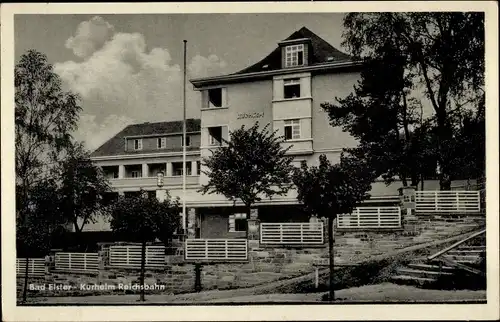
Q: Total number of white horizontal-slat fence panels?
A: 7